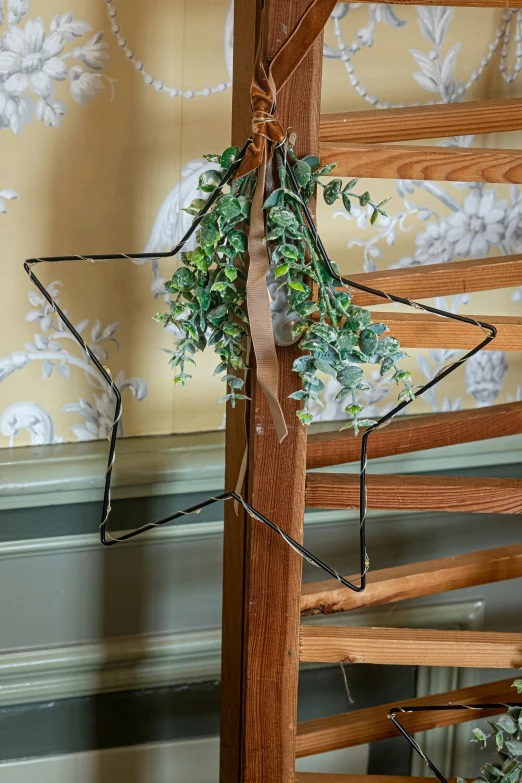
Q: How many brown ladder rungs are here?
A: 11